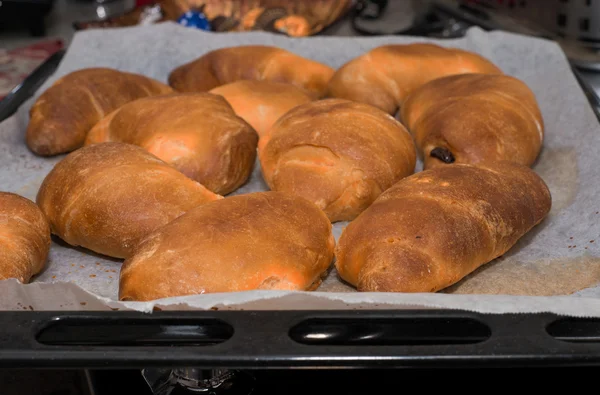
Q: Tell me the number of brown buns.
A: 11